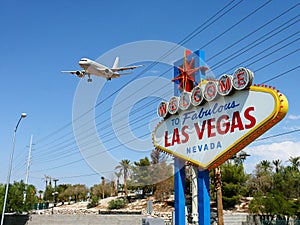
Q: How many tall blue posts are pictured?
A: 2